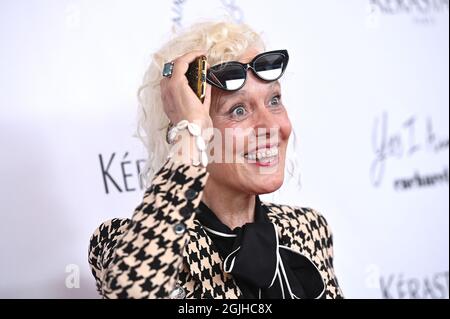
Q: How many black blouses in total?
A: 1